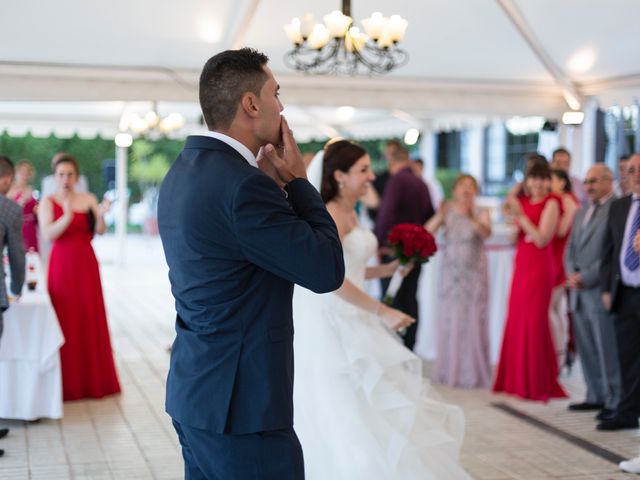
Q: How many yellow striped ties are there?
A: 0